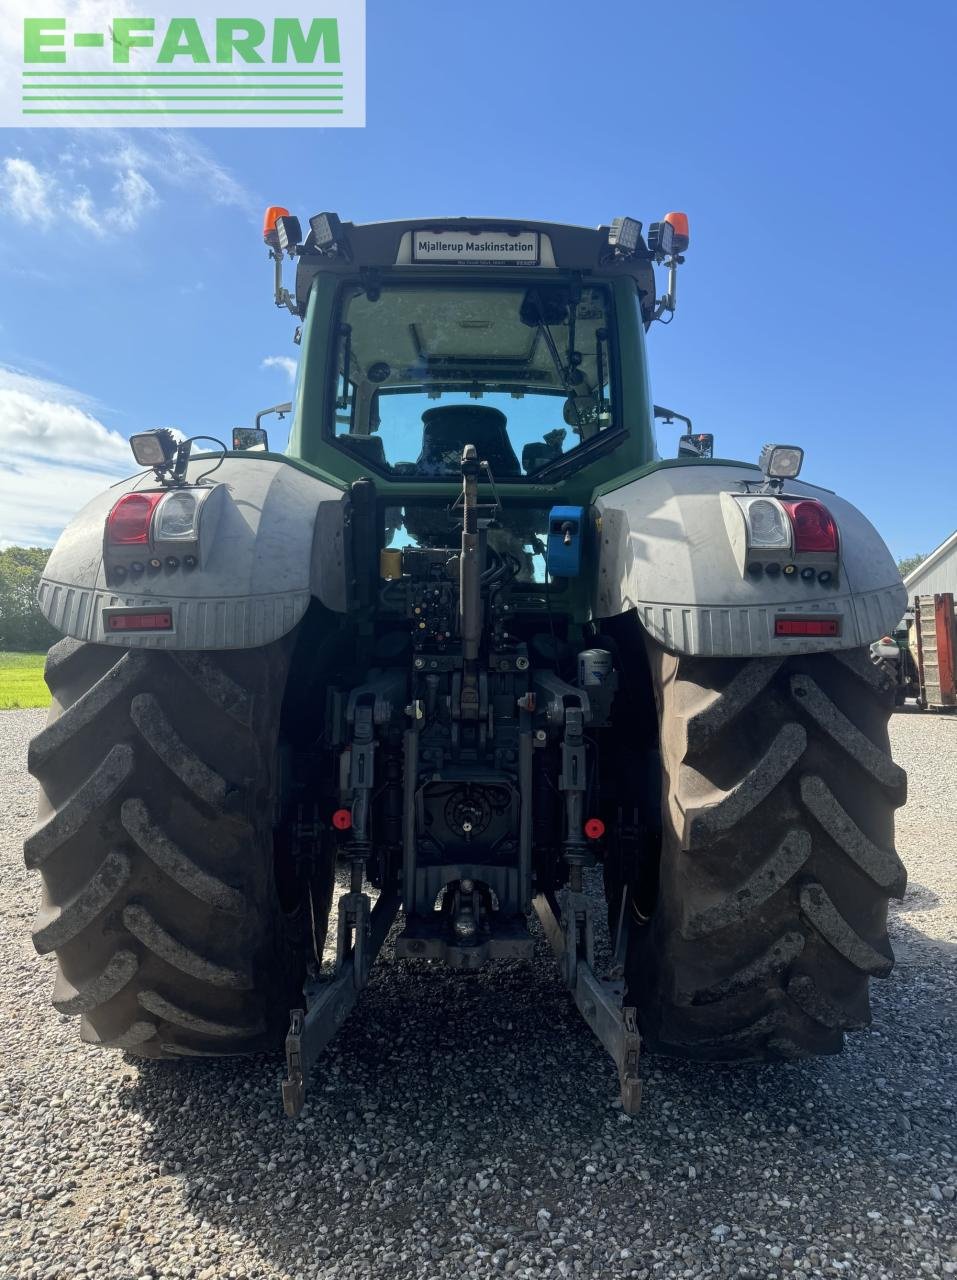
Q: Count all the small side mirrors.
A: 2